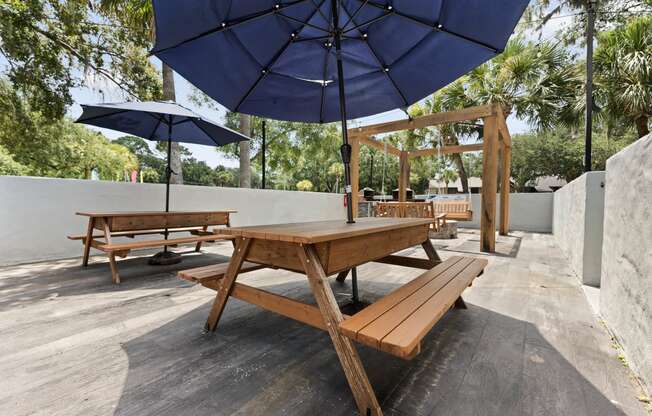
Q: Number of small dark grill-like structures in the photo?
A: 2